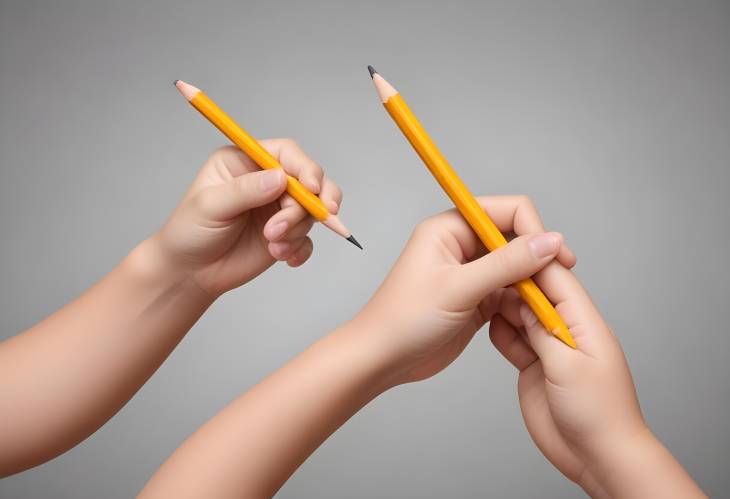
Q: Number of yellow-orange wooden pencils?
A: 2